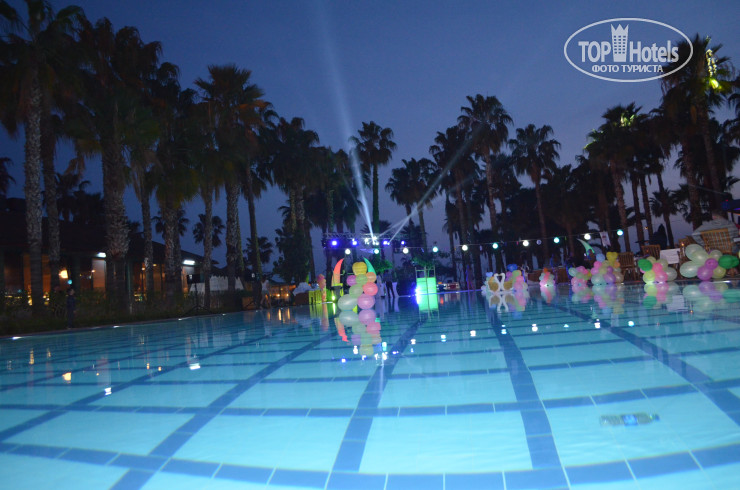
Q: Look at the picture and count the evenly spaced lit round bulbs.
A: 10